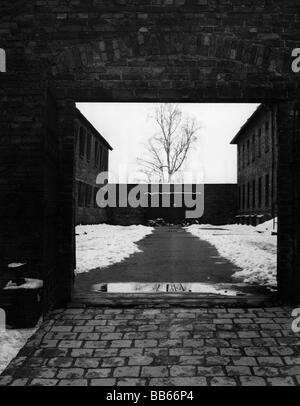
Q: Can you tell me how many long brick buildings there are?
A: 2